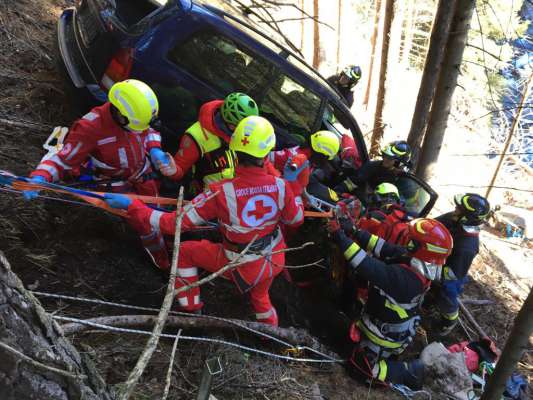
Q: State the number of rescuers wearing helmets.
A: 9